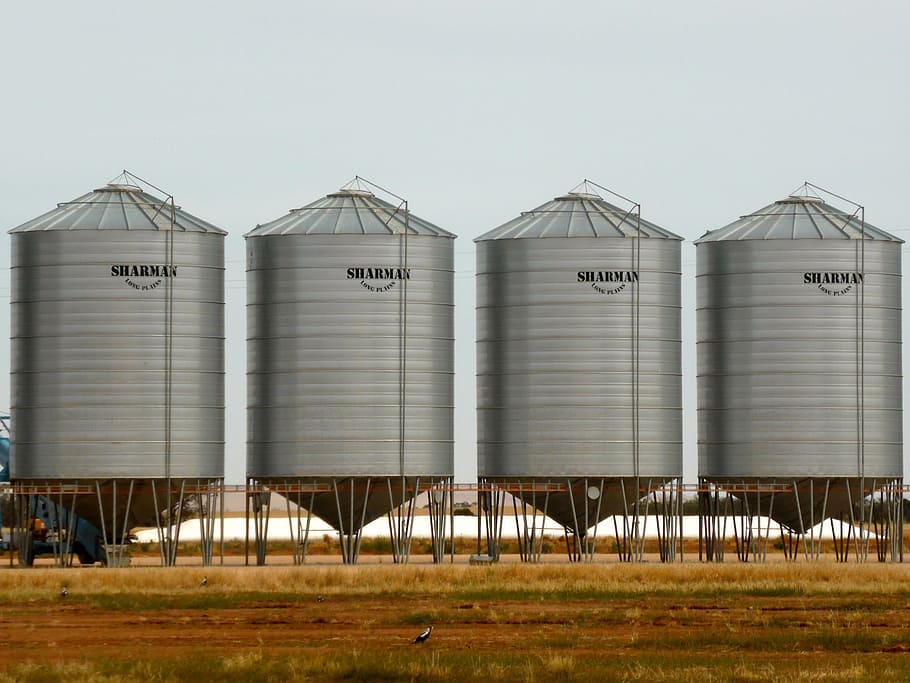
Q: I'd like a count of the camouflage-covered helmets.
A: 0